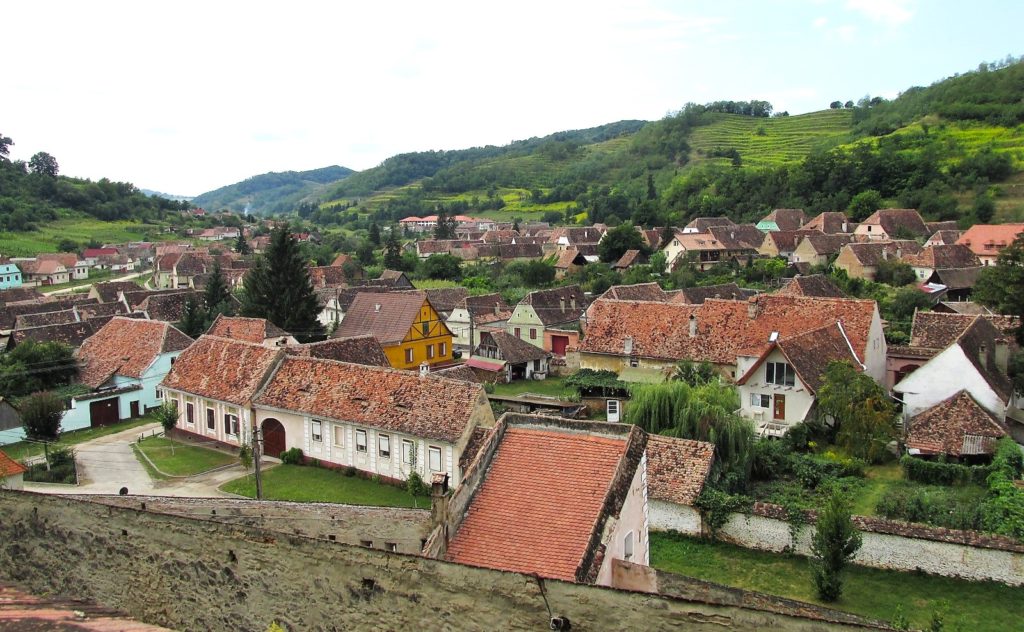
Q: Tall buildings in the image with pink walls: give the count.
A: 1